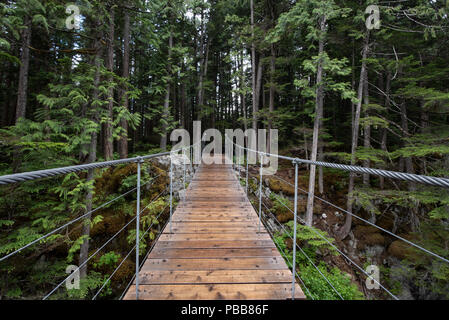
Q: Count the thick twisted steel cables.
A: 2